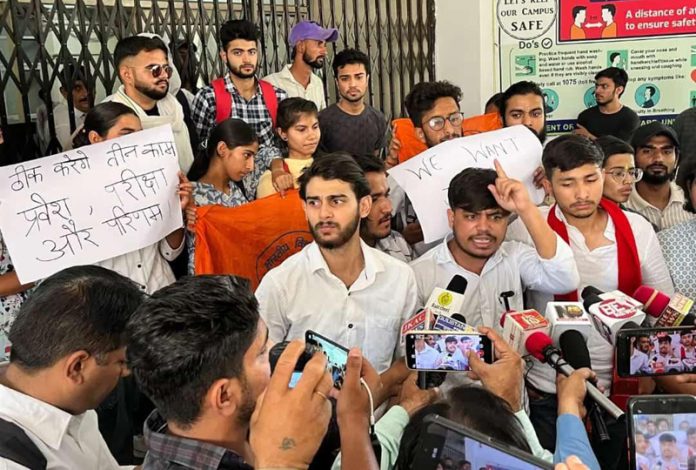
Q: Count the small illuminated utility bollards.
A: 0